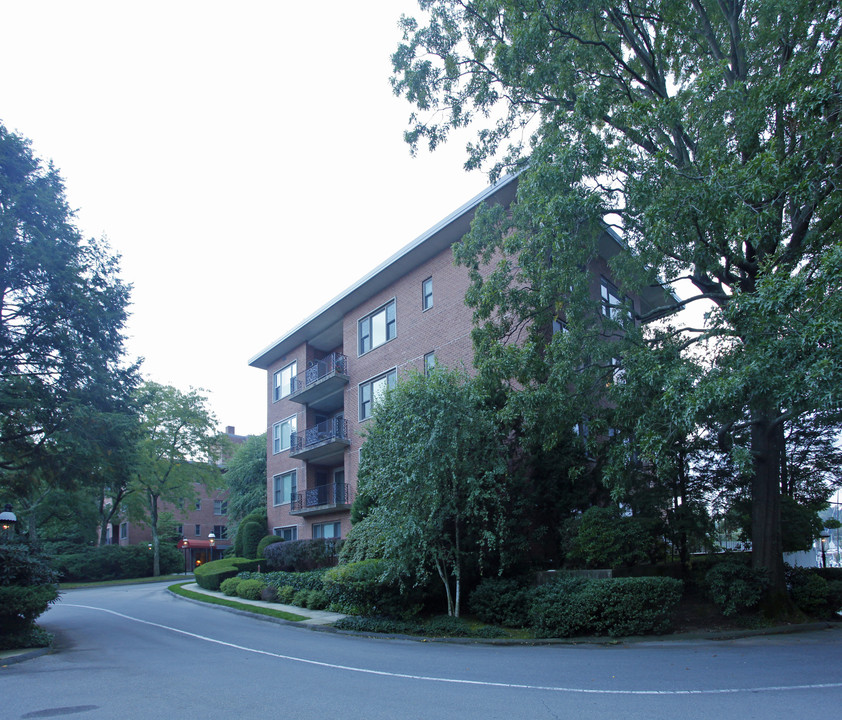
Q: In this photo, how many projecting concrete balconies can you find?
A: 3